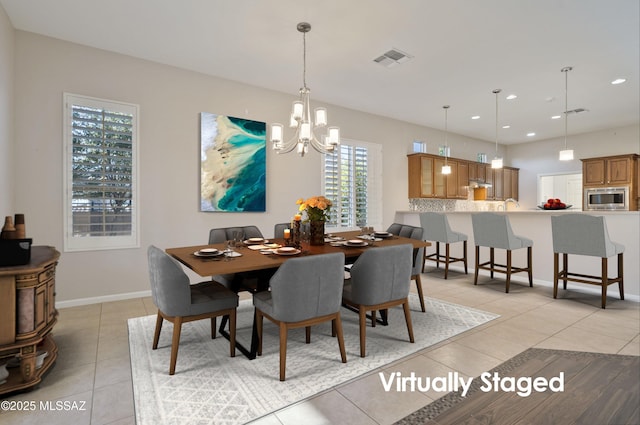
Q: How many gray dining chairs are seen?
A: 6